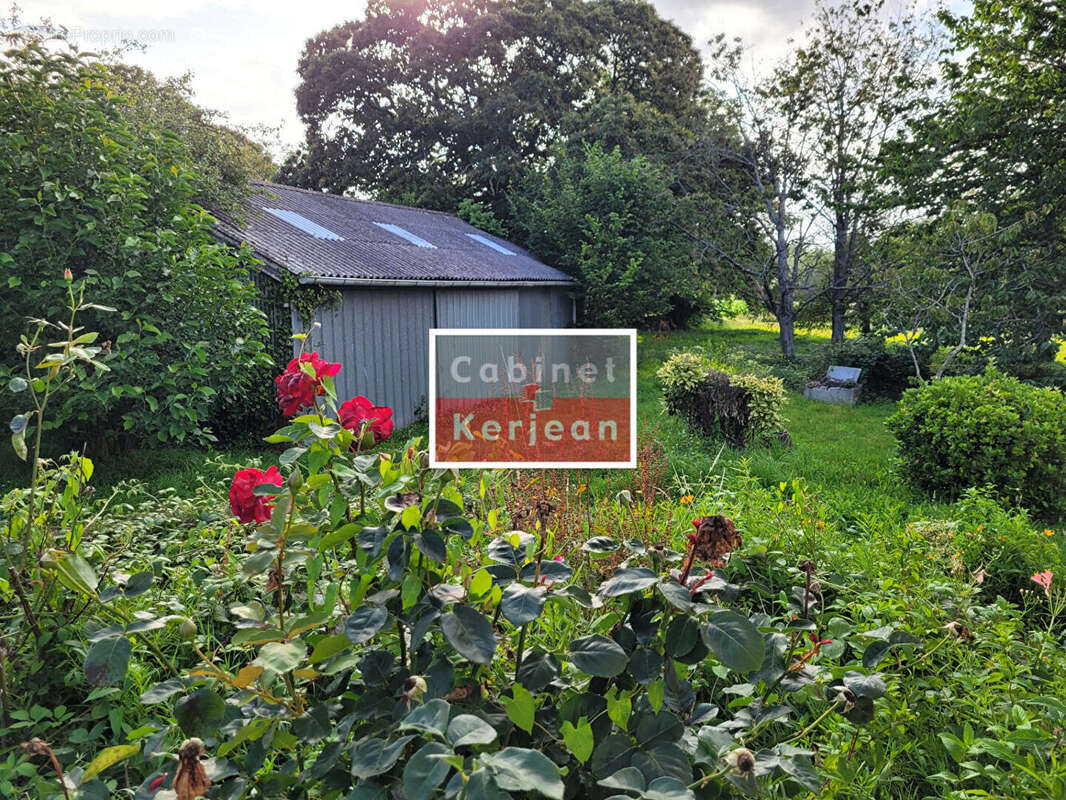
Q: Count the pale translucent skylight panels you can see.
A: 3